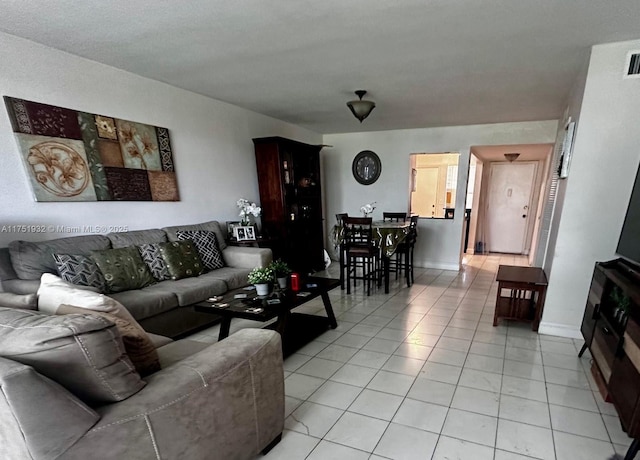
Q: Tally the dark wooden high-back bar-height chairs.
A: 4